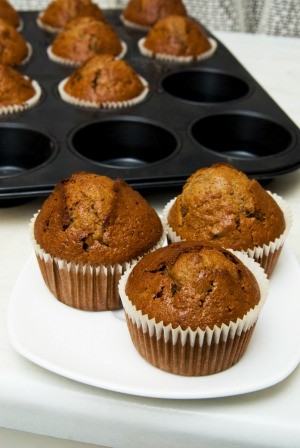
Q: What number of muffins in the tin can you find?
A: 8